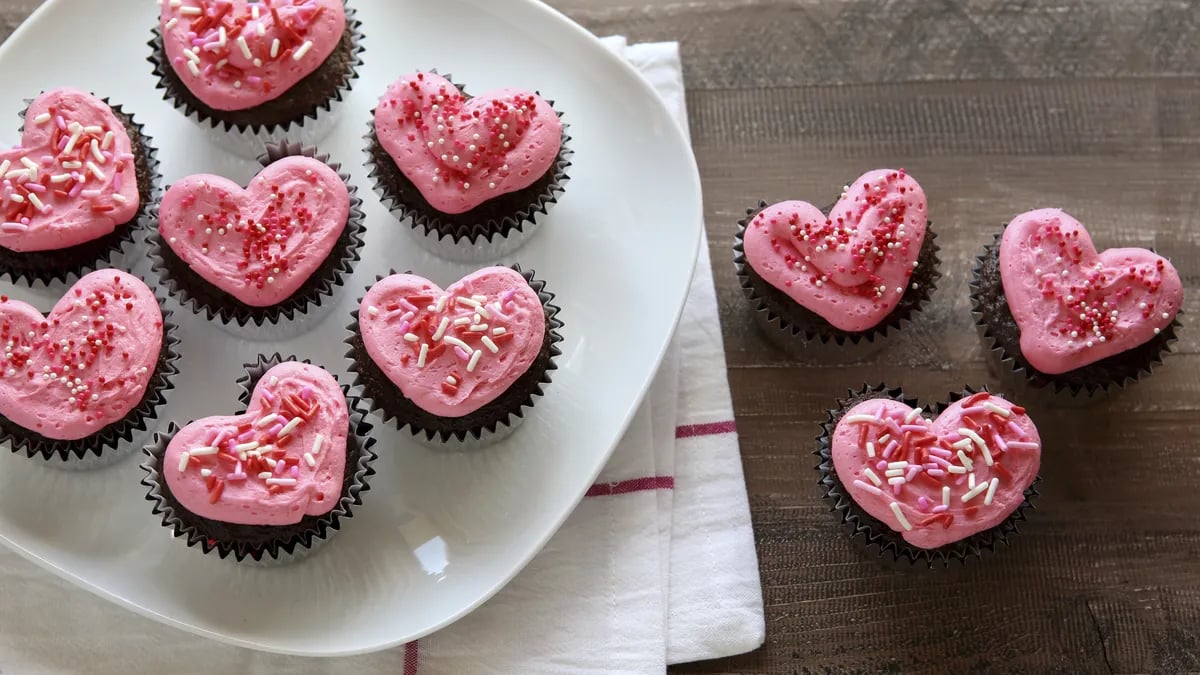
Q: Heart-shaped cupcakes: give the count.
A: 10